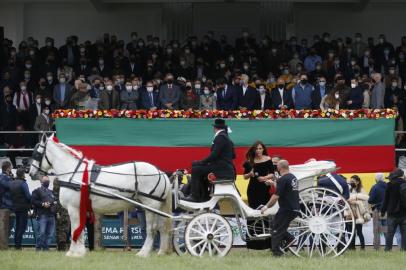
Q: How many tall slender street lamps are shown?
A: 0